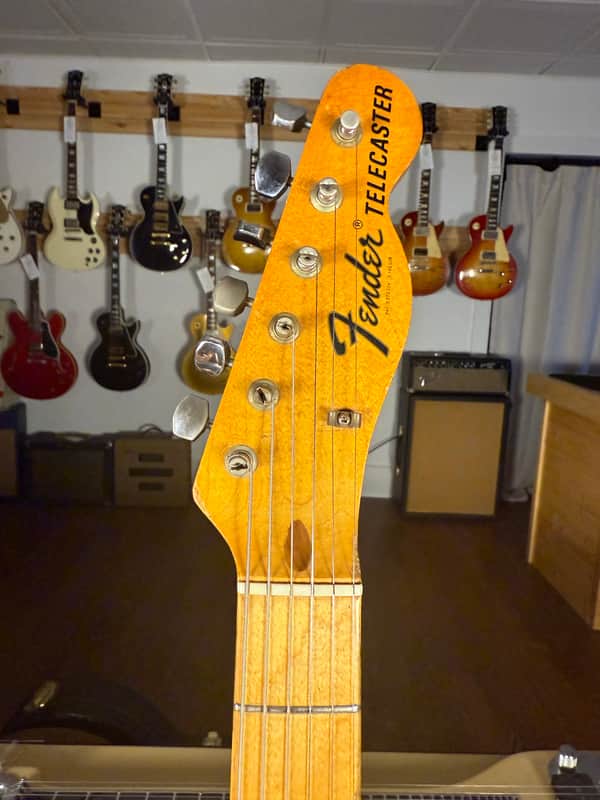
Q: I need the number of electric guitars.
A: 10